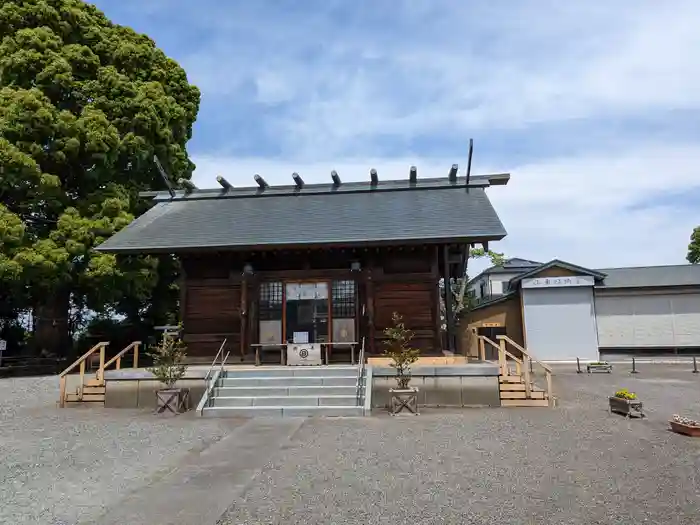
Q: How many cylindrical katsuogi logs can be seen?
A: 8